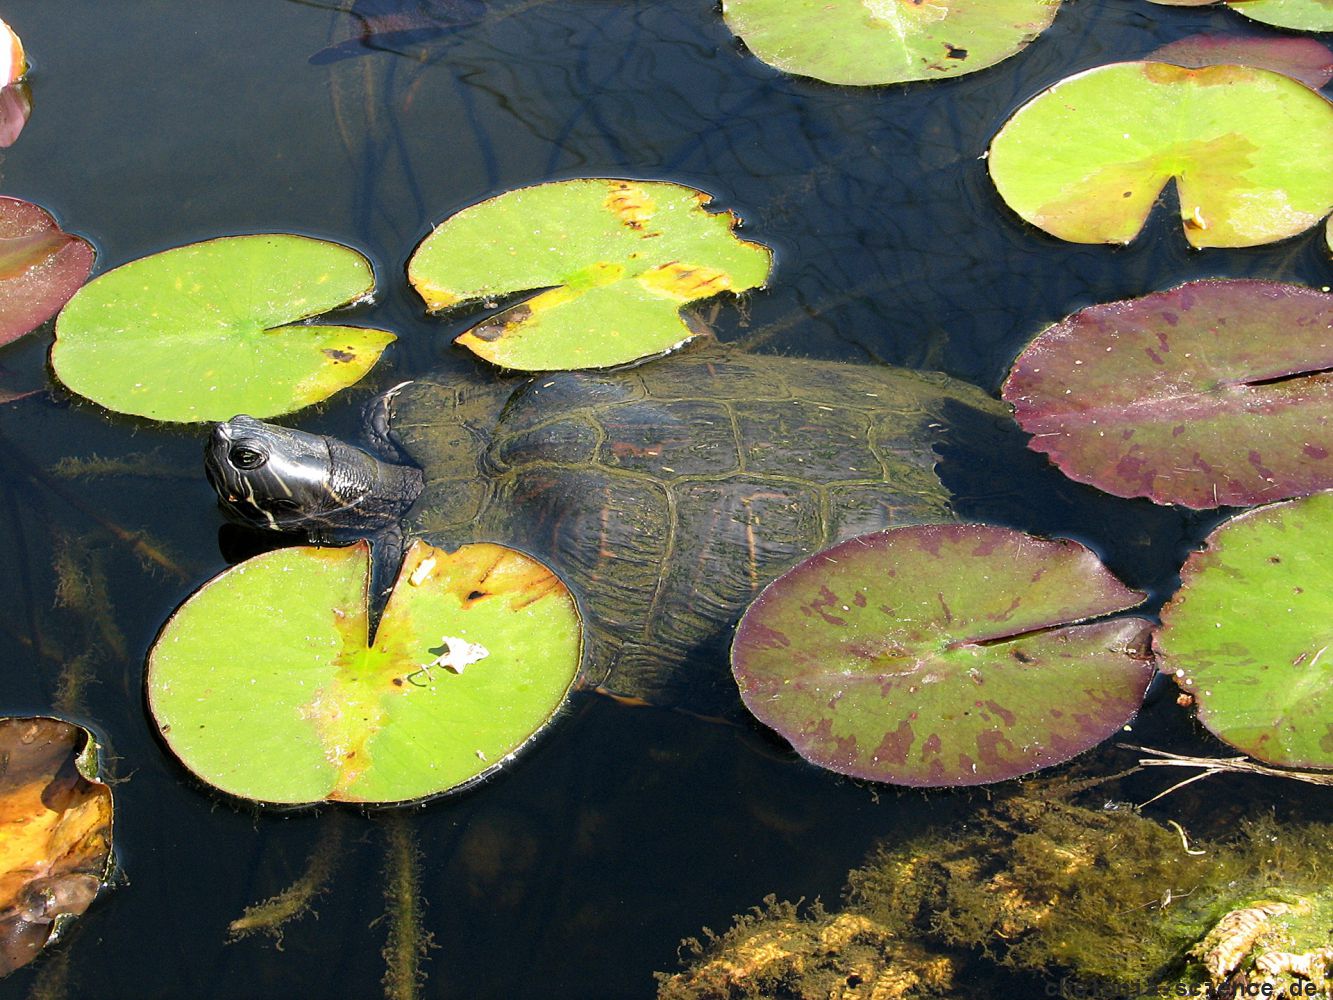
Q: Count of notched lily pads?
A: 6